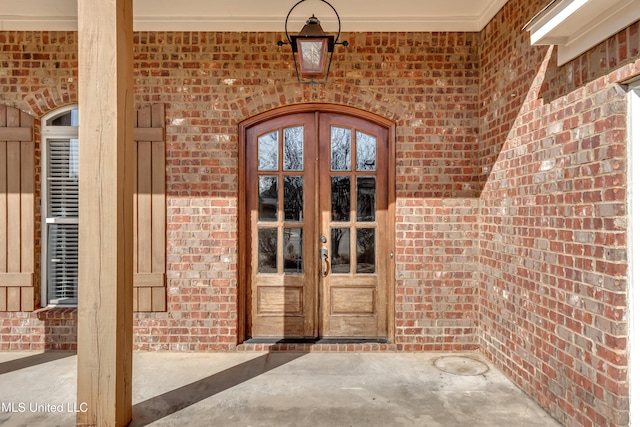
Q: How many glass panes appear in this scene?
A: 12